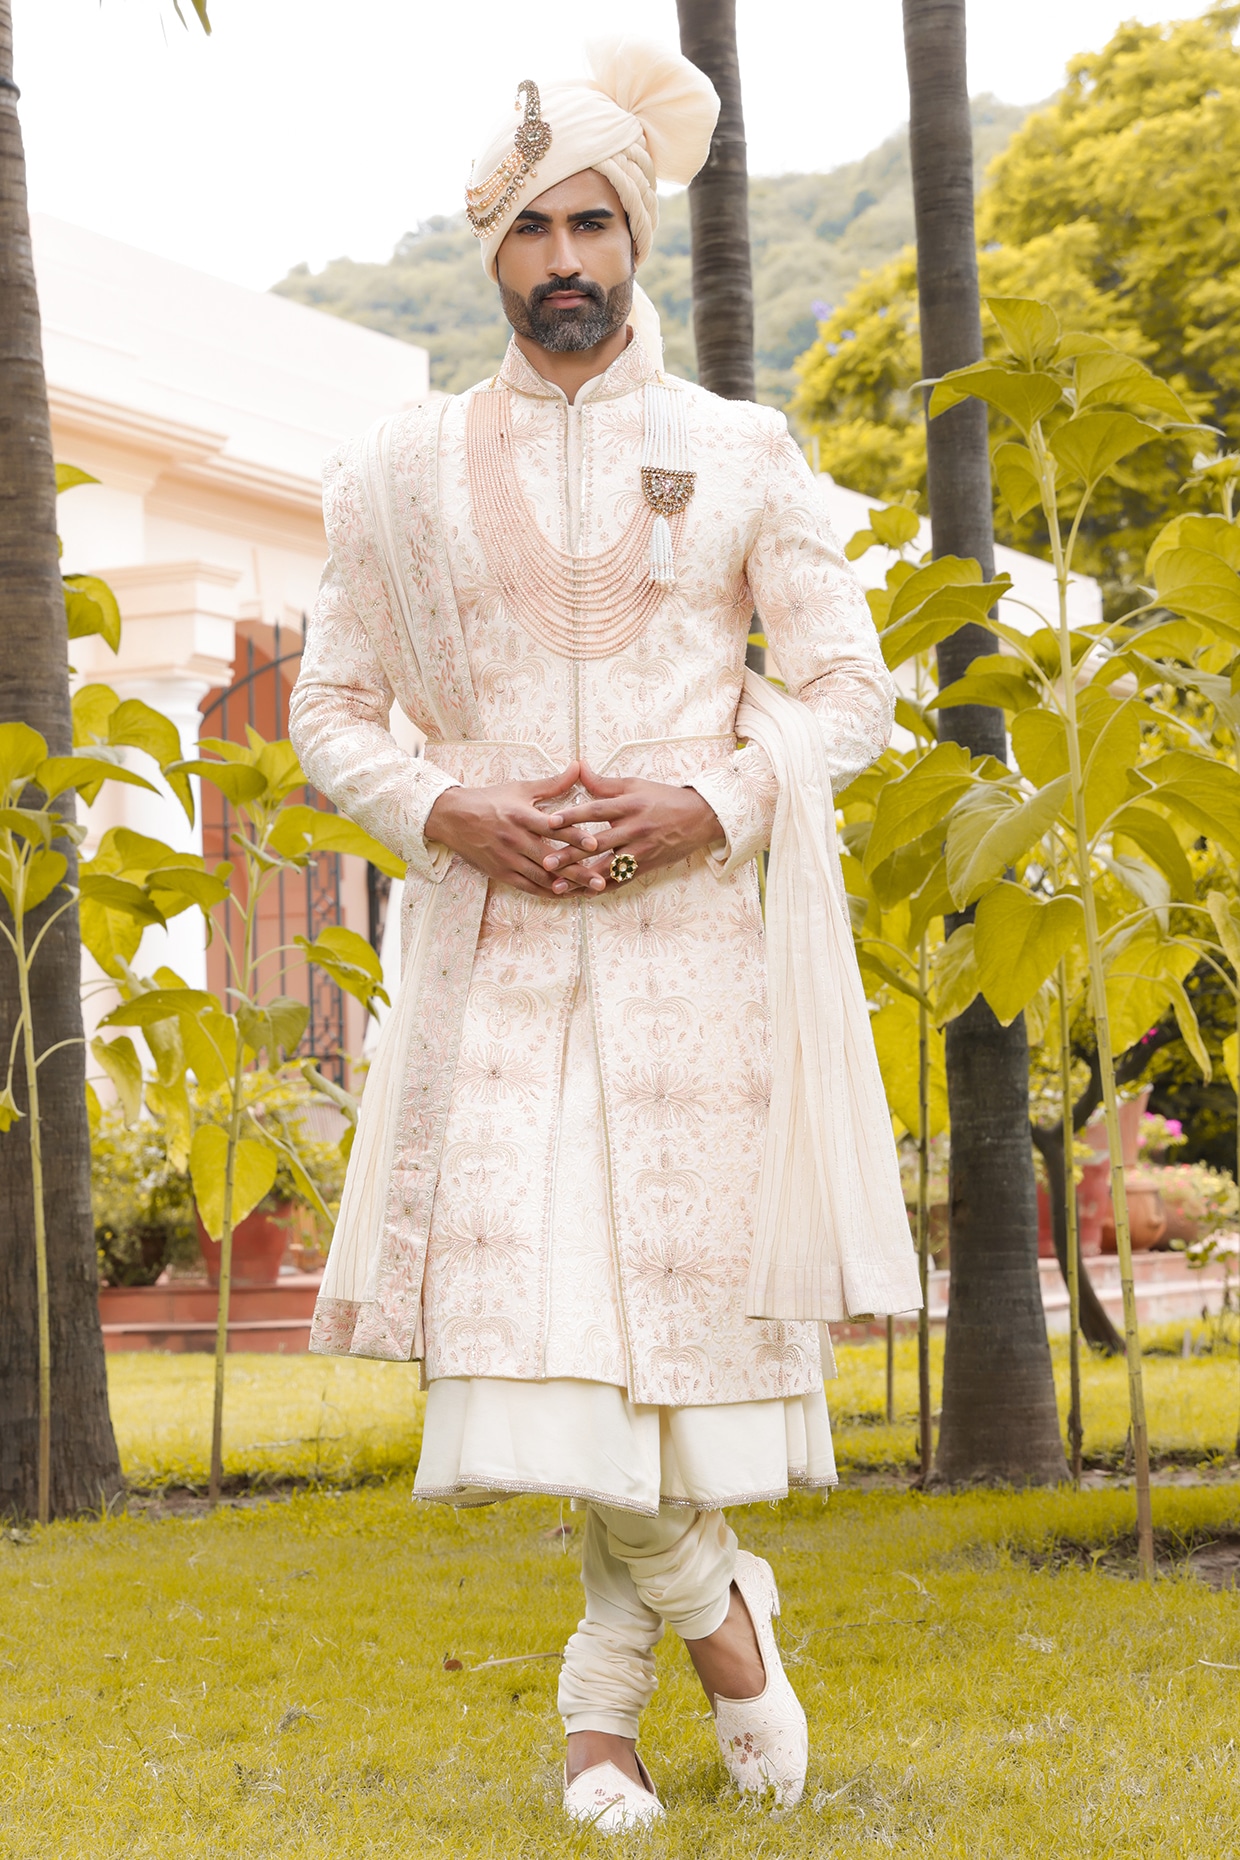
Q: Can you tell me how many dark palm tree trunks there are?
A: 3